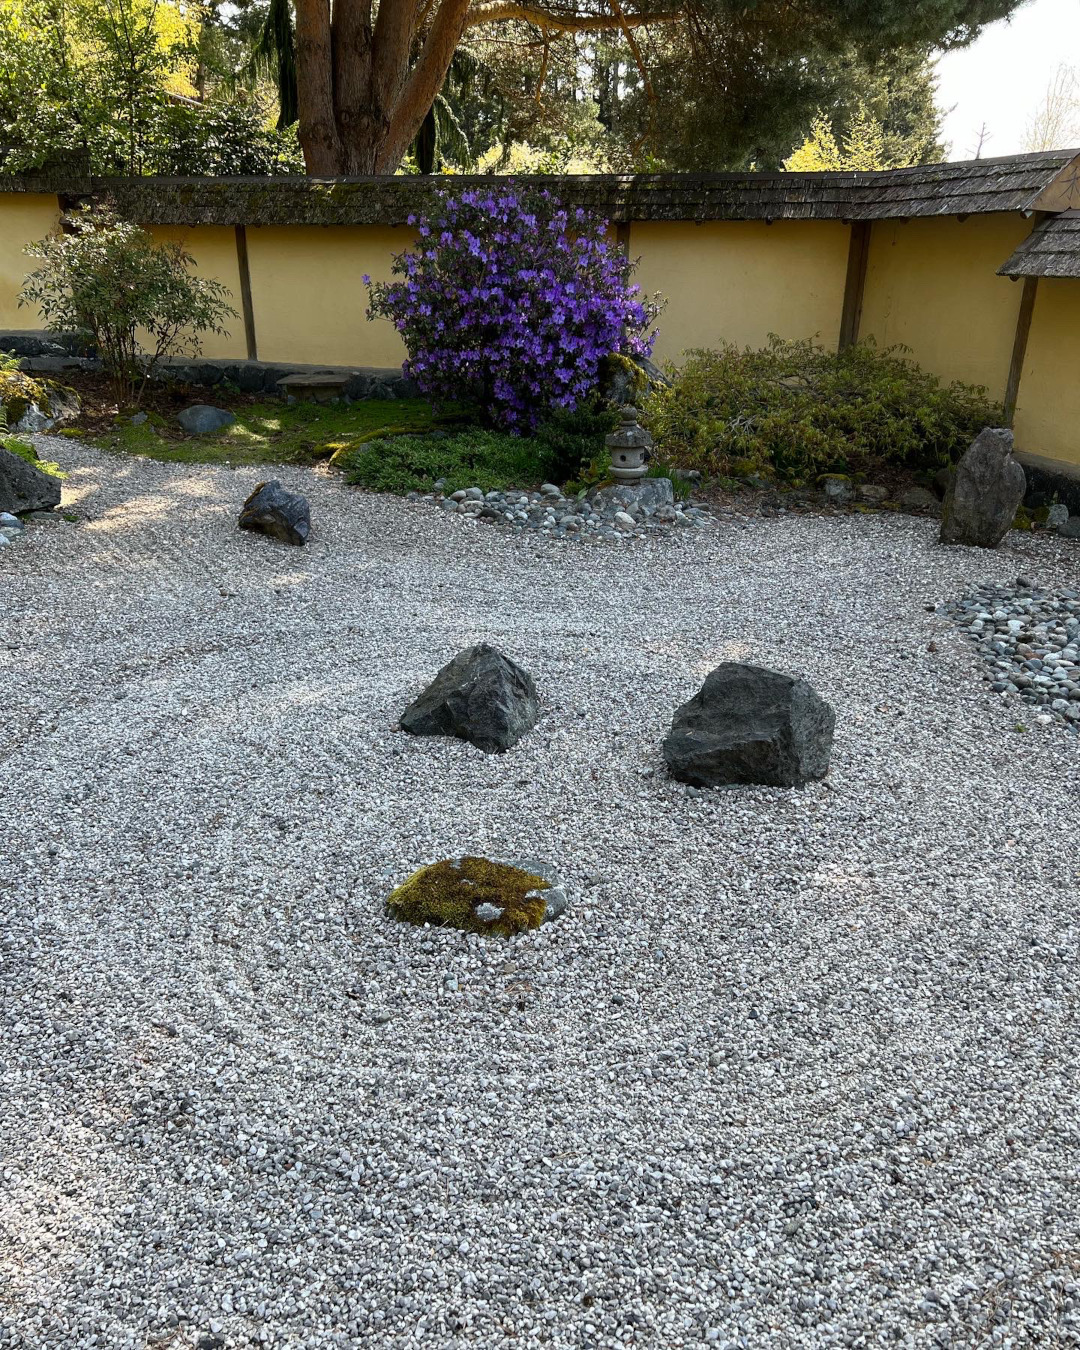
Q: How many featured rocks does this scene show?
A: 5